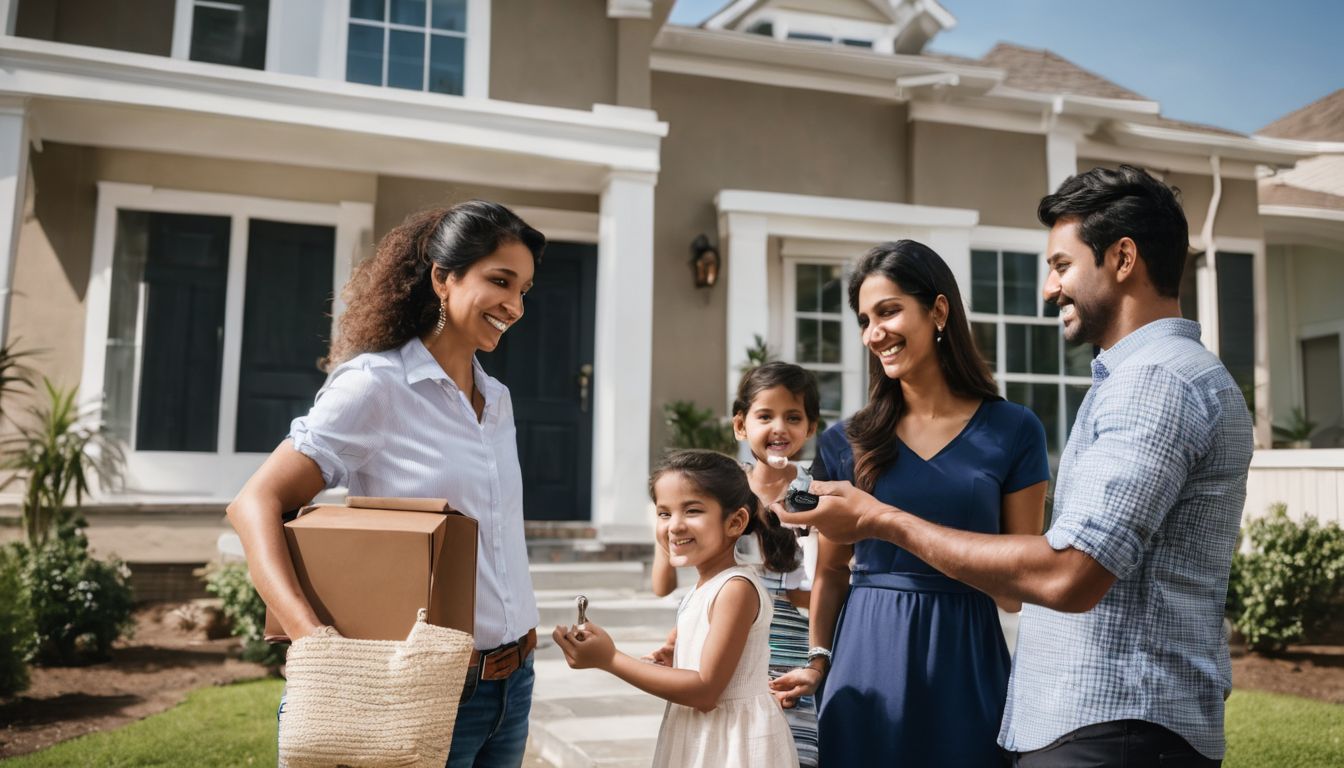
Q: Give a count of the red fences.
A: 0